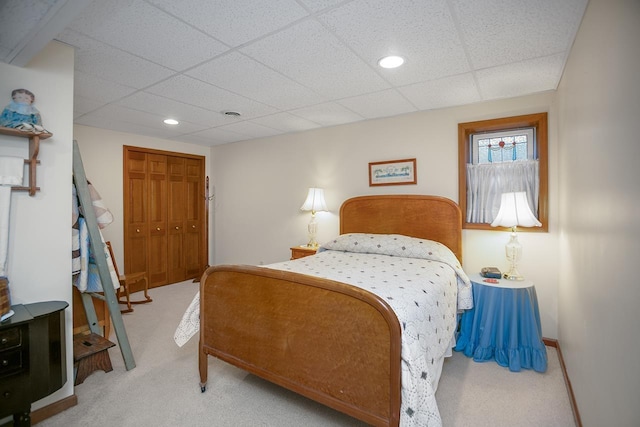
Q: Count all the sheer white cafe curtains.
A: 1